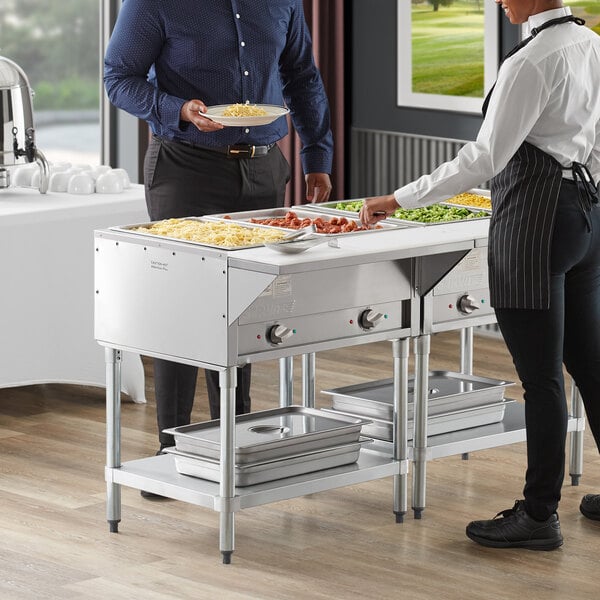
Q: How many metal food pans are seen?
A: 8